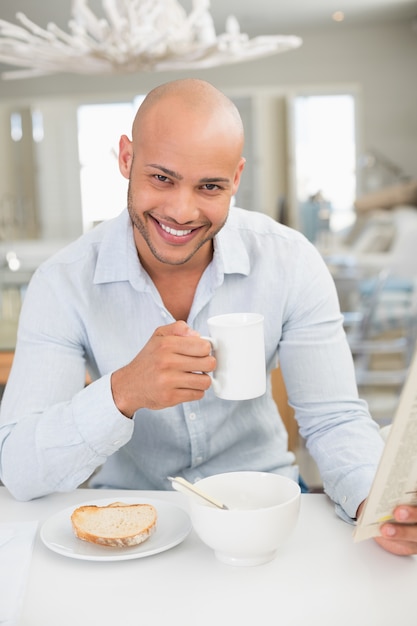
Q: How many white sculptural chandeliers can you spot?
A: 1